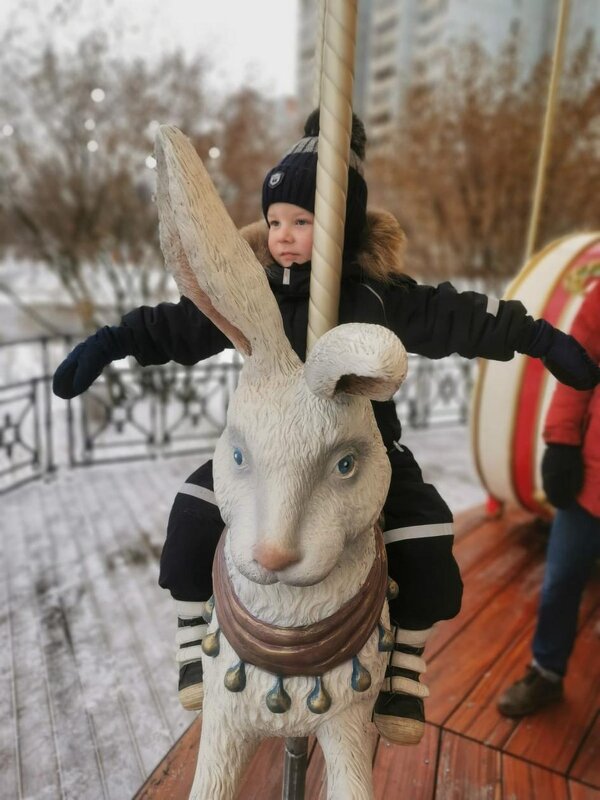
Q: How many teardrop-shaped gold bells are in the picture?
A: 8